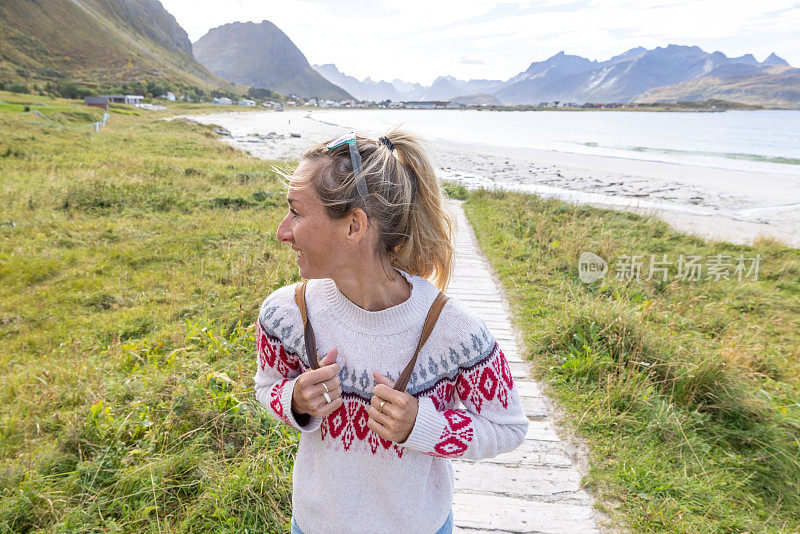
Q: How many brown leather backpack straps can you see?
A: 2